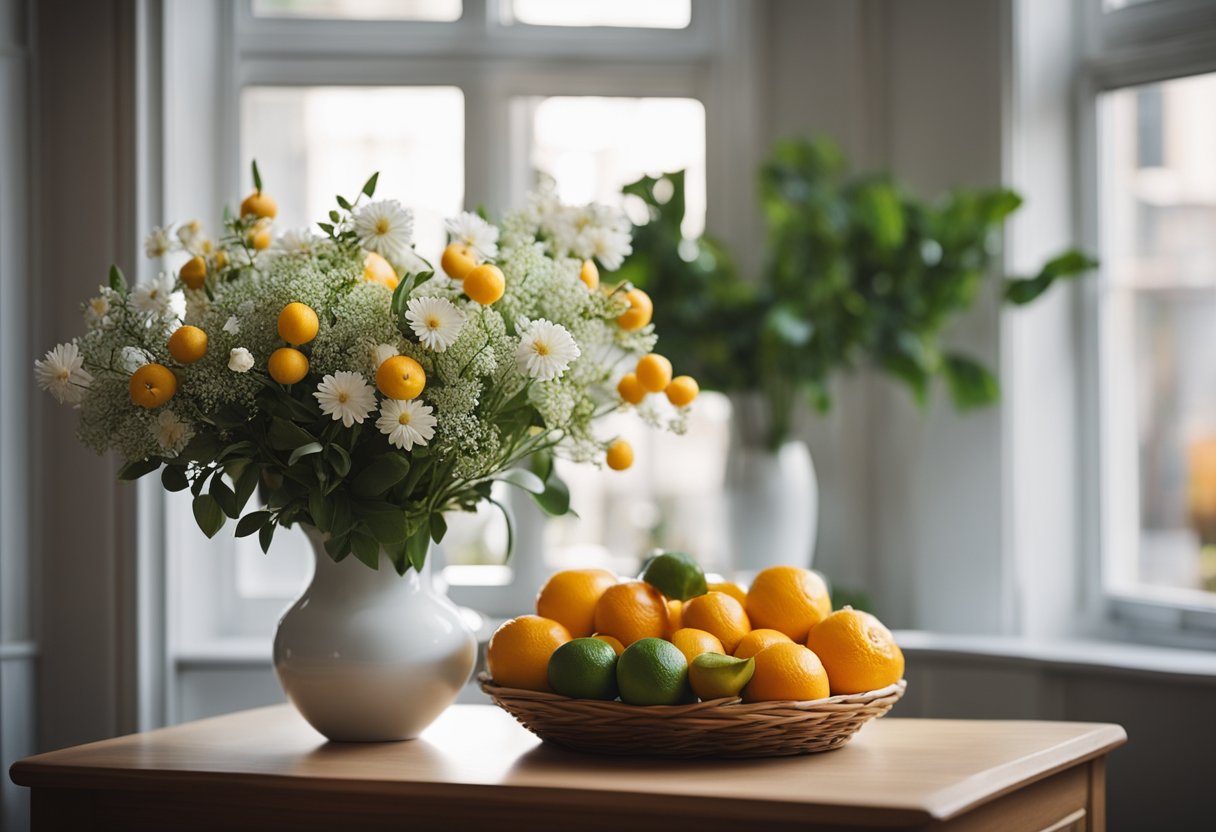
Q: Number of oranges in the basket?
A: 12